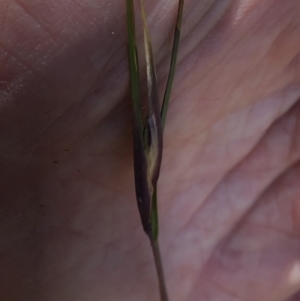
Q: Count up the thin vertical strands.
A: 3